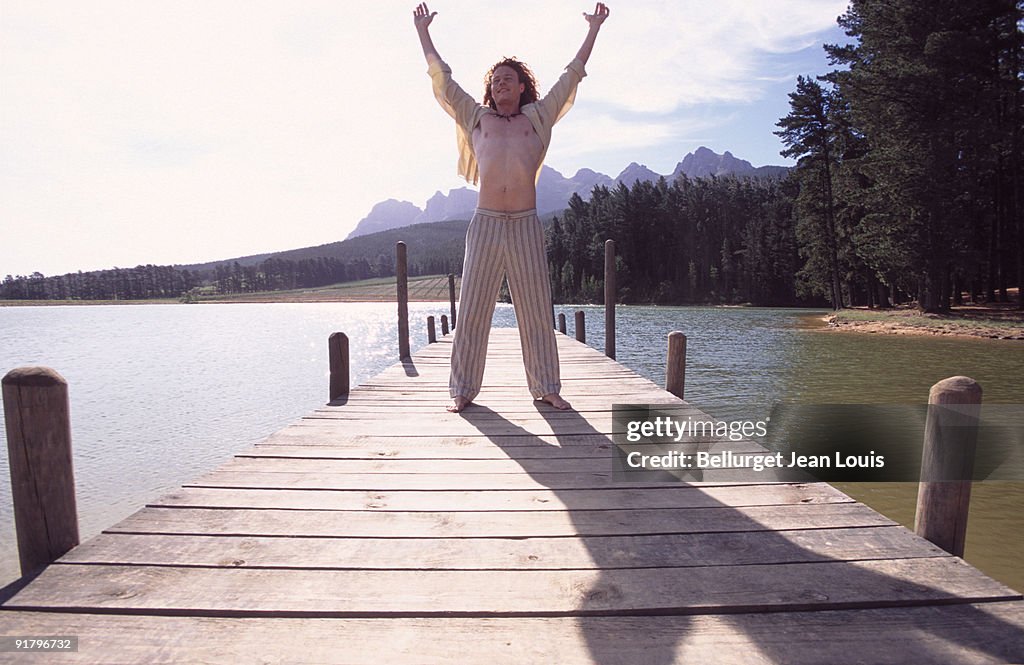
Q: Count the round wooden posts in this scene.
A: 11